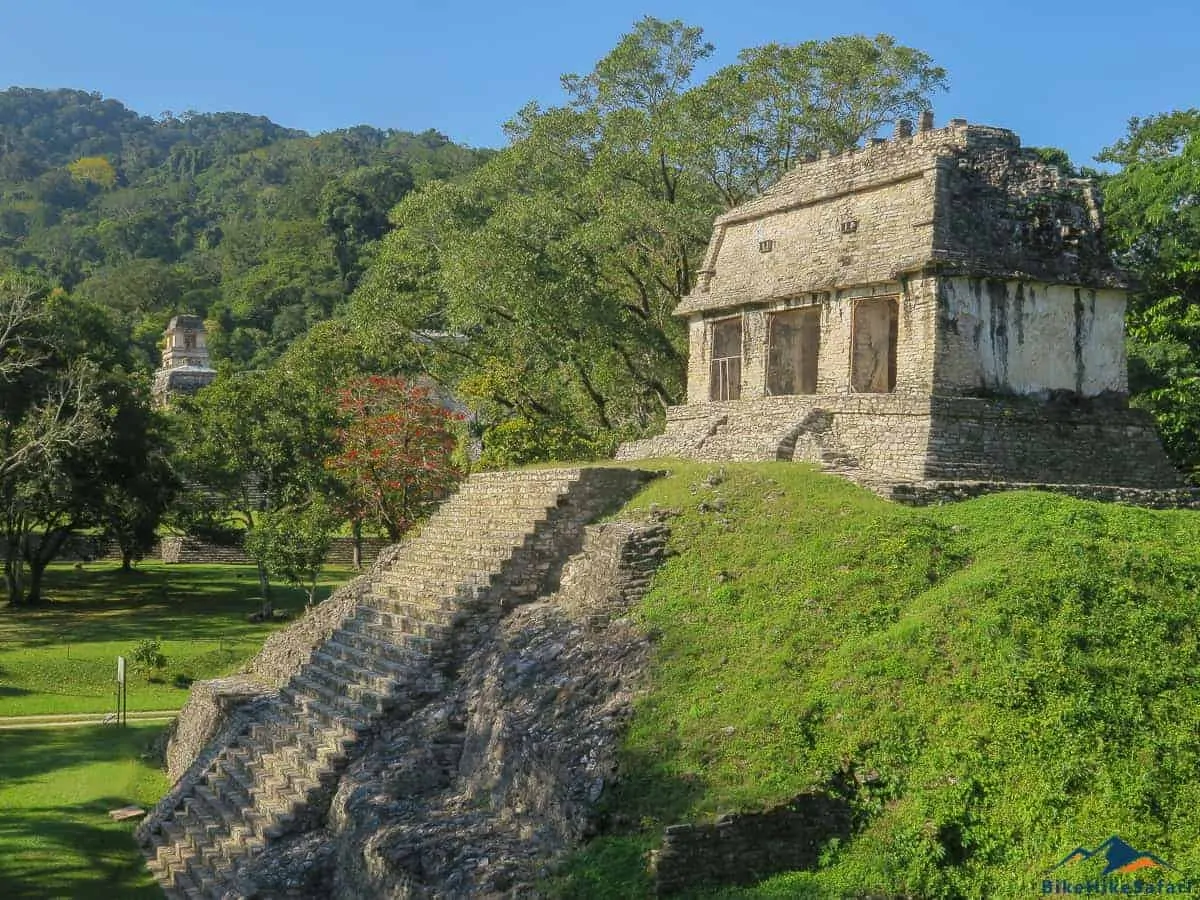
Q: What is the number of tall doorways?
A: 3